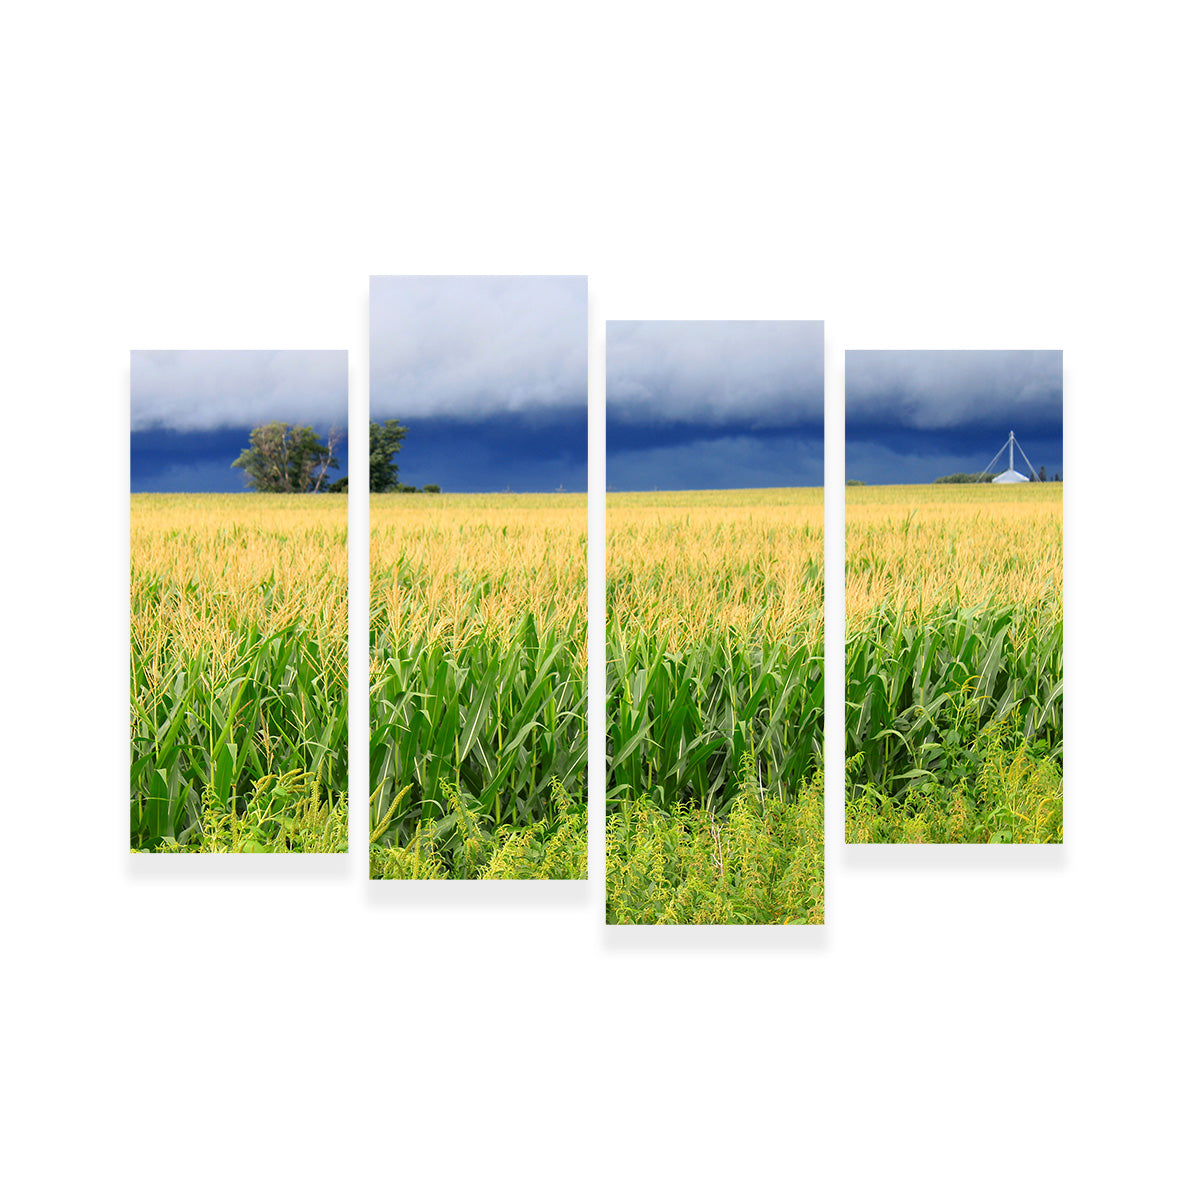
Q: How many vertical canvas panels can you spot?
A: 4